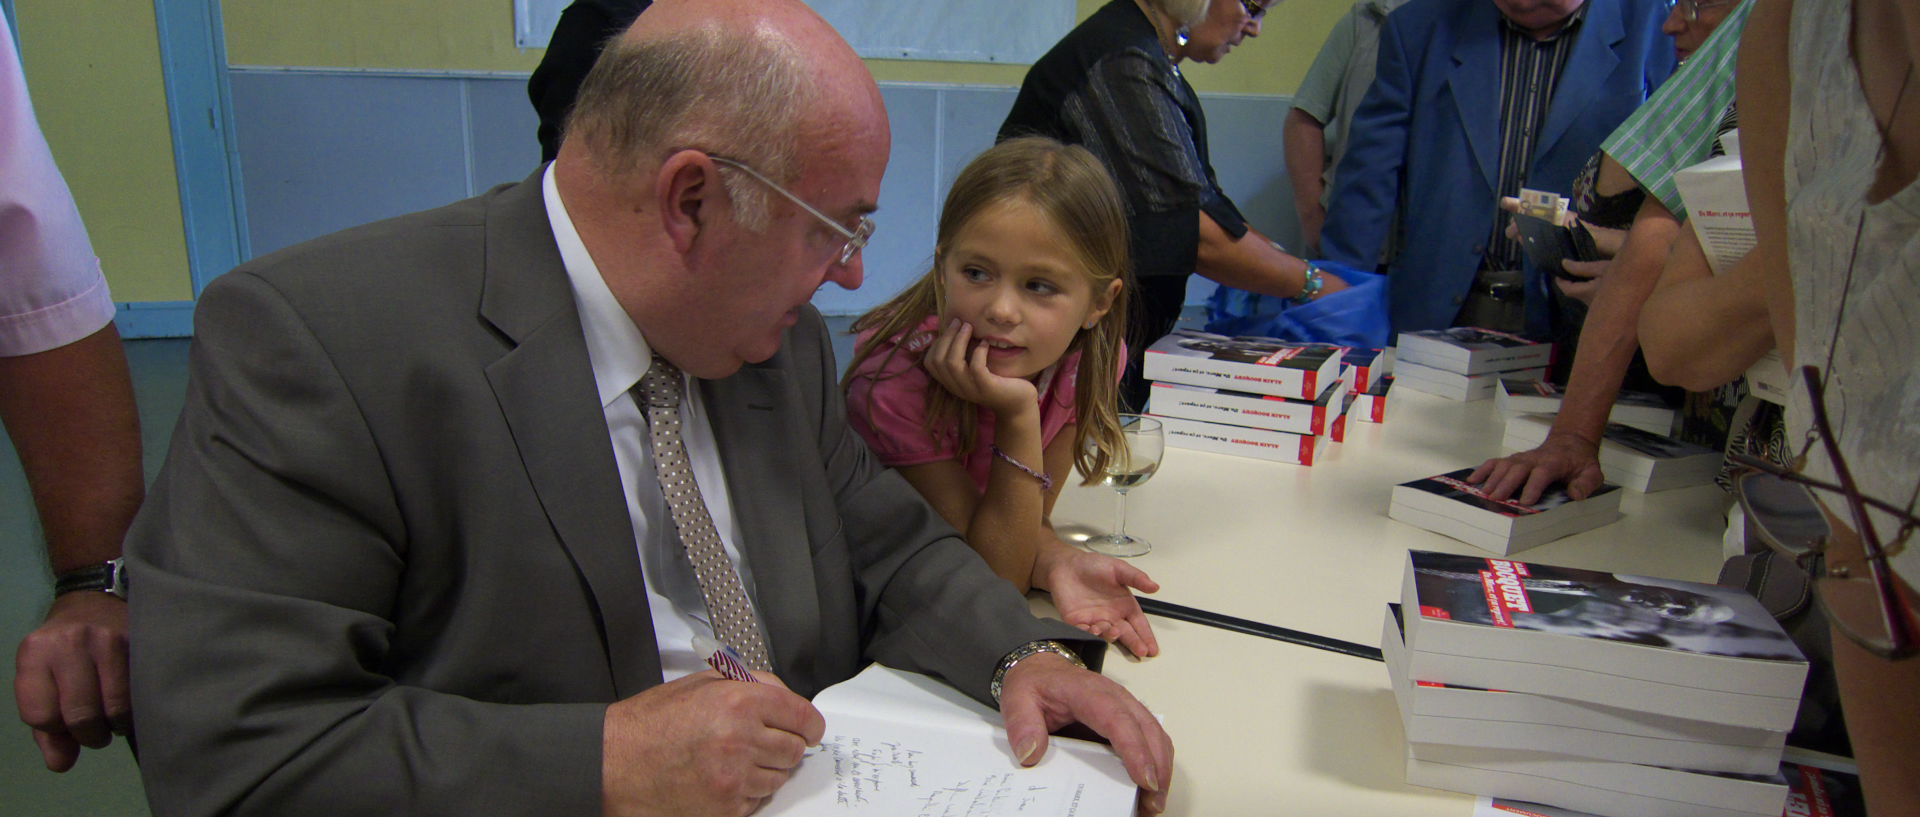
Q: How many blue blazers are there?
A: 1